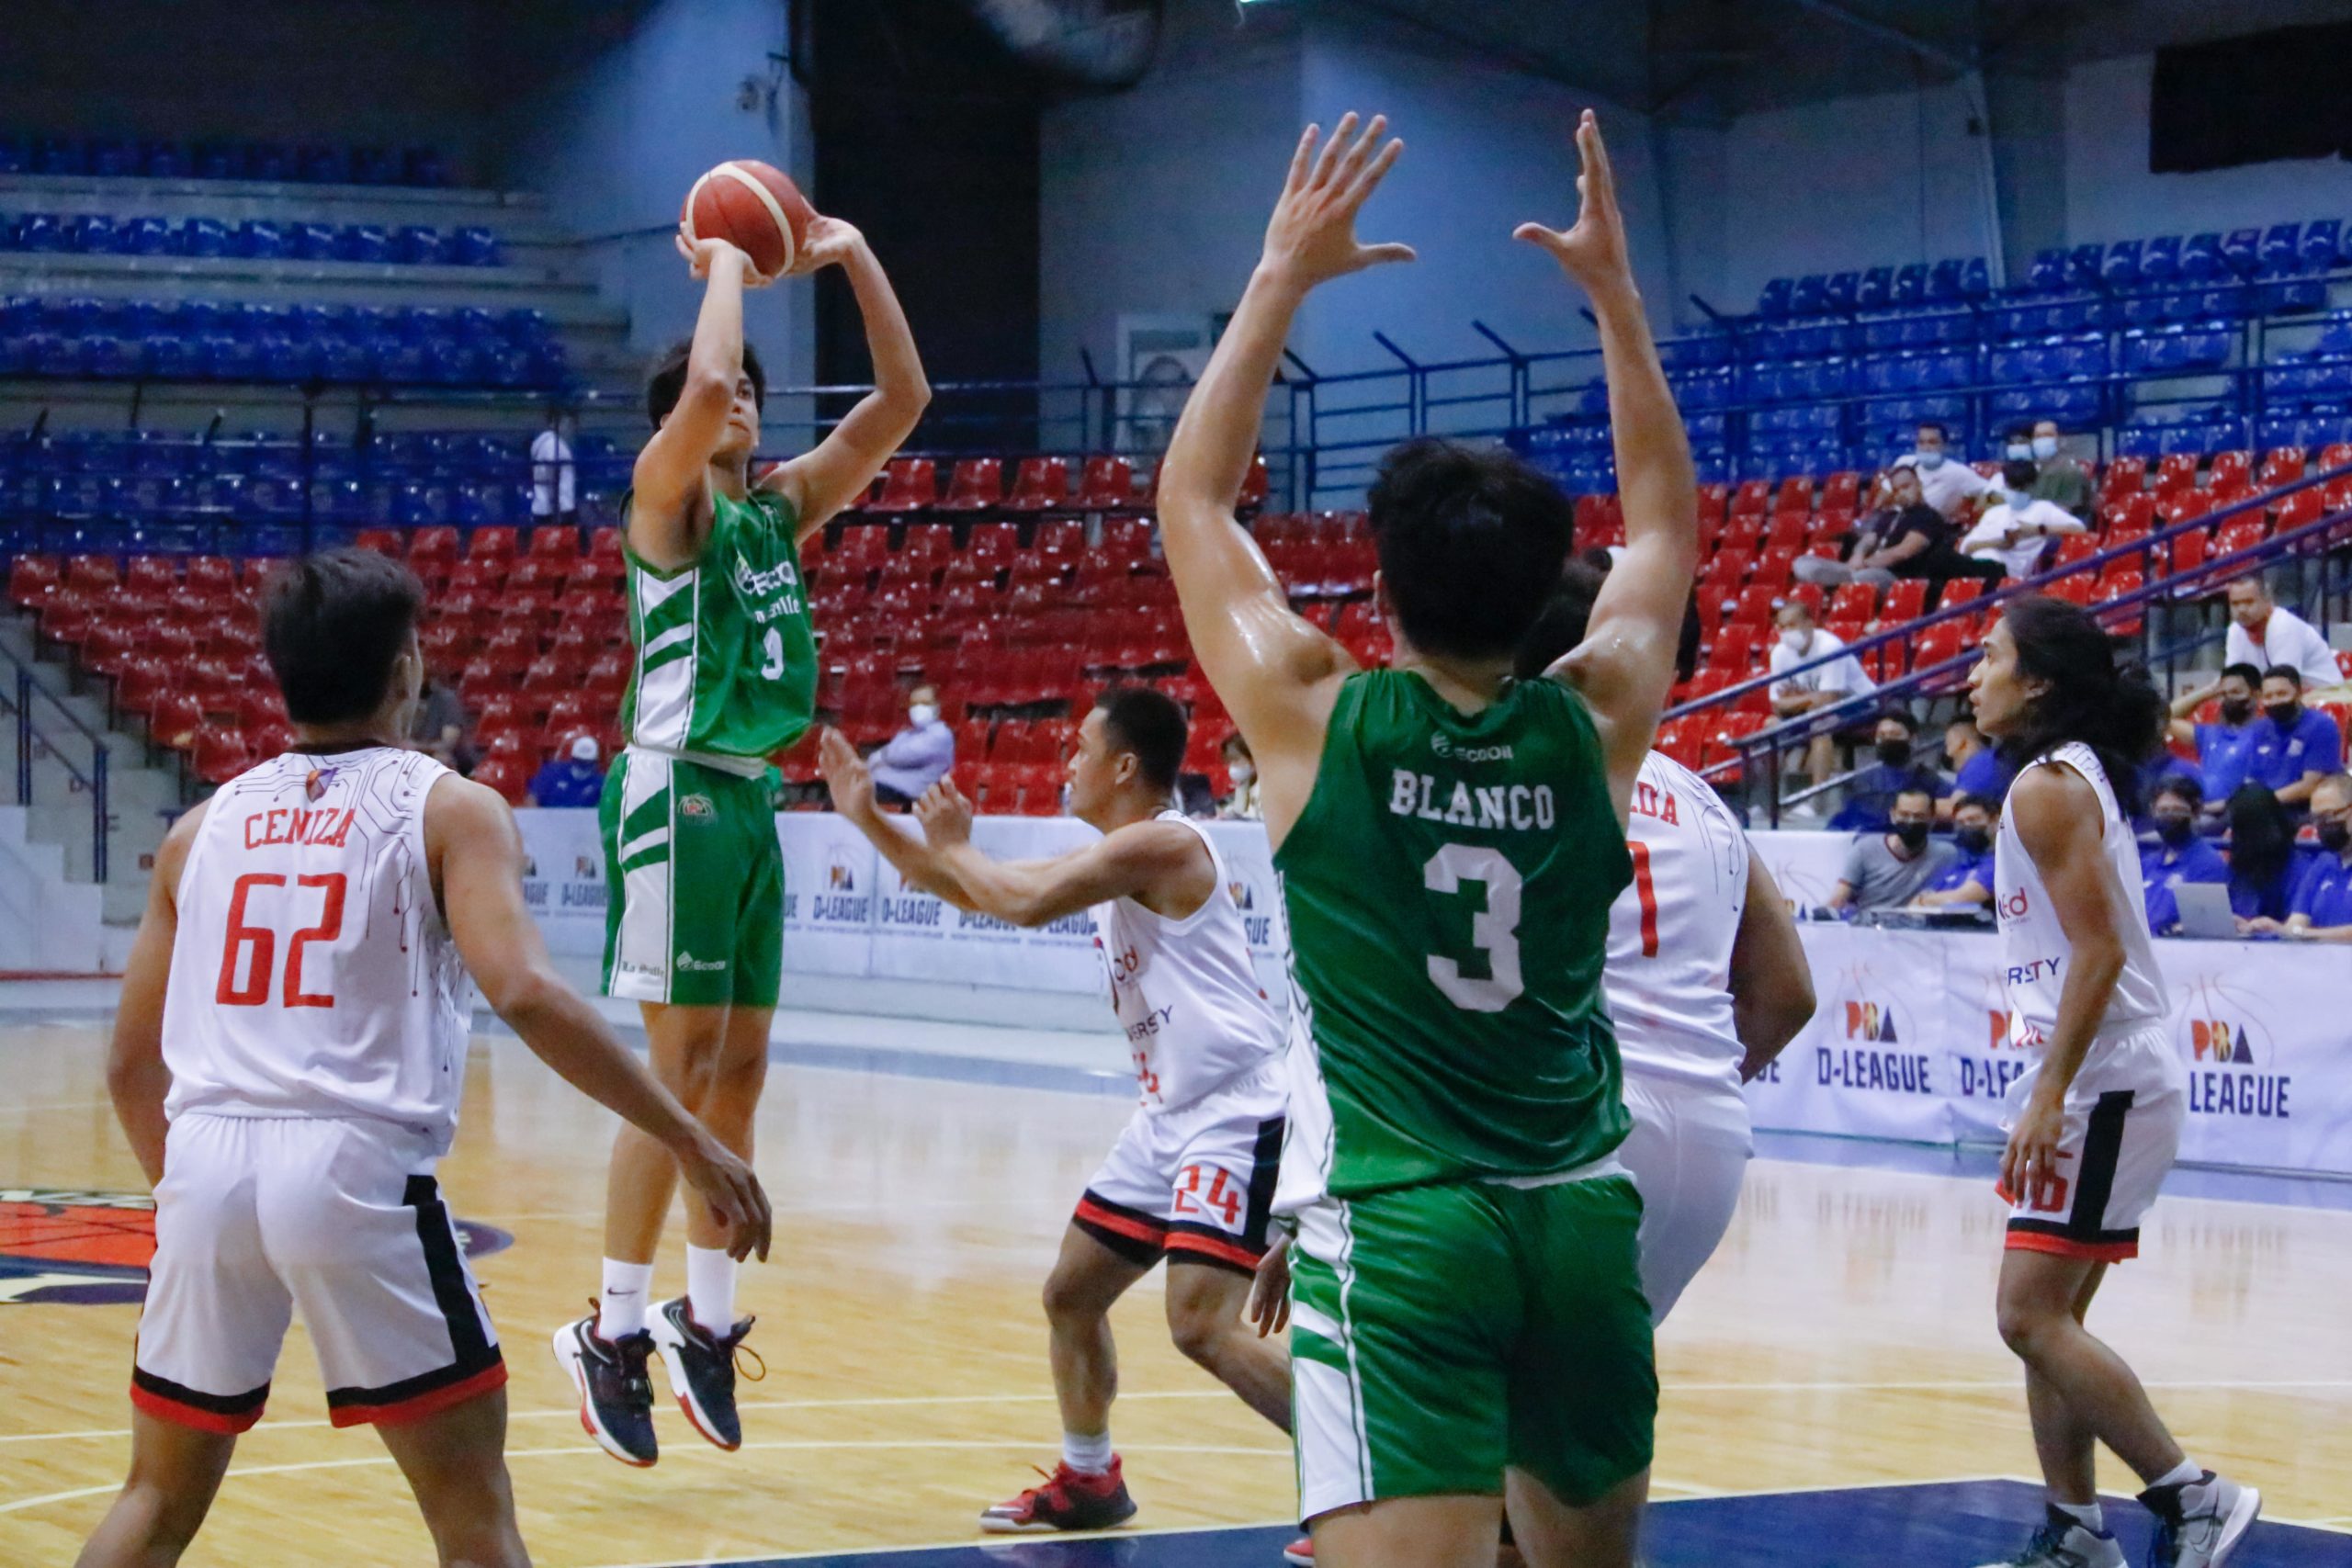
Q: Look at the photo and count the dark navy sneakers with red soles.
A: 2